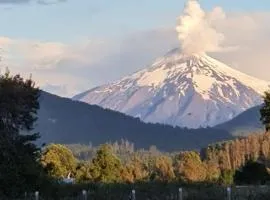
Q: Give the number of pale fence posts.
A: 5